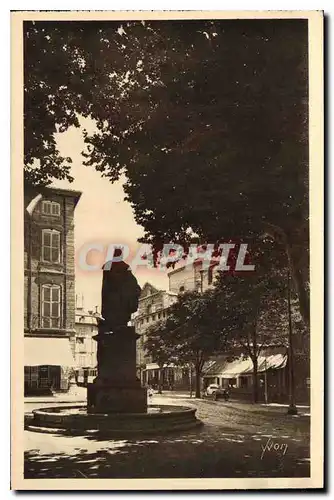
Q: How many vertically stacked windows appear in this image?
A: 3